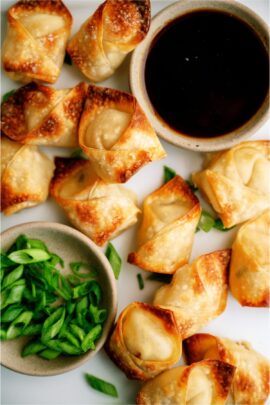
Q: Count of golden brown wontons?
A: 13